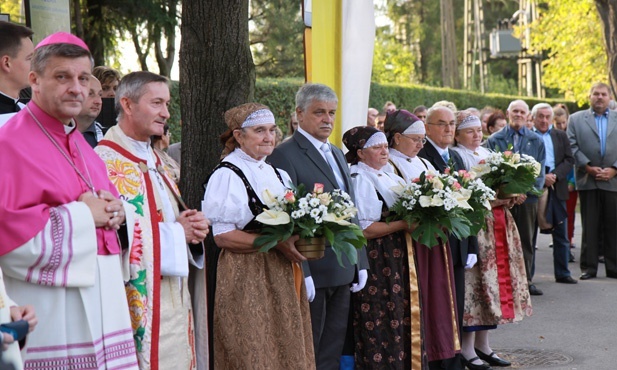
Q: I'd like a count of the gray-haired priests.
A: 2